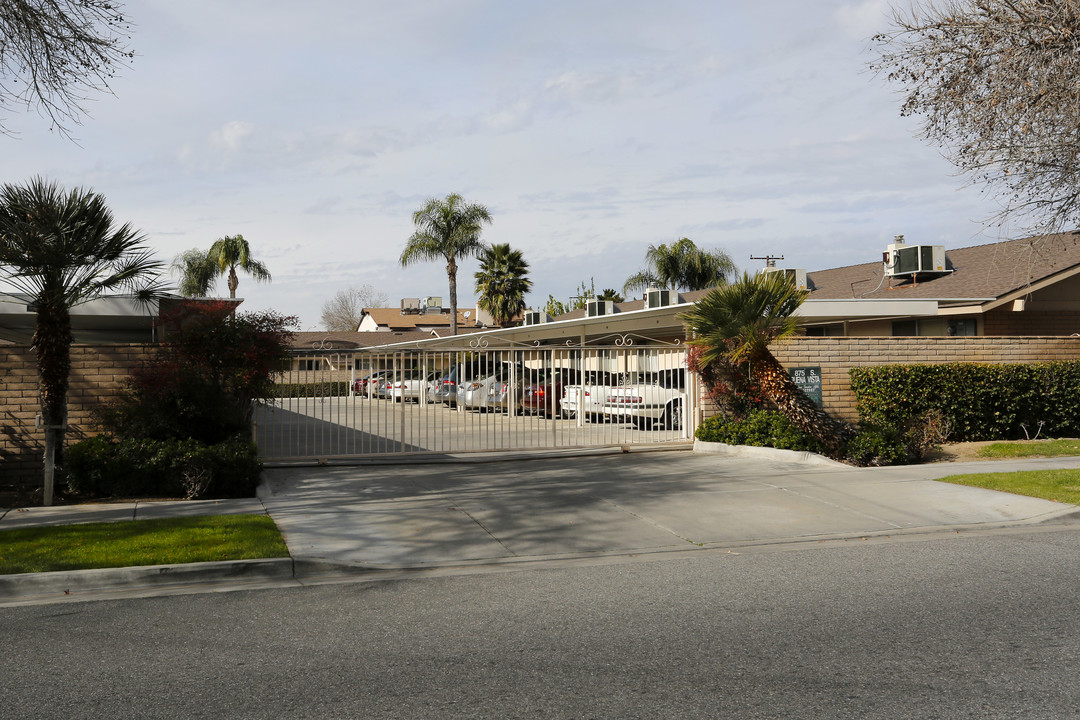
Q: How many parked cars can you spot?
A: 11